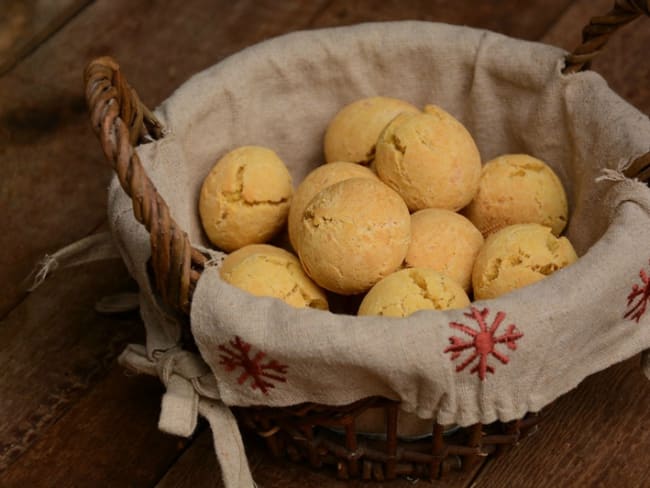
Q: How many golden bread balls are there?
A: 10